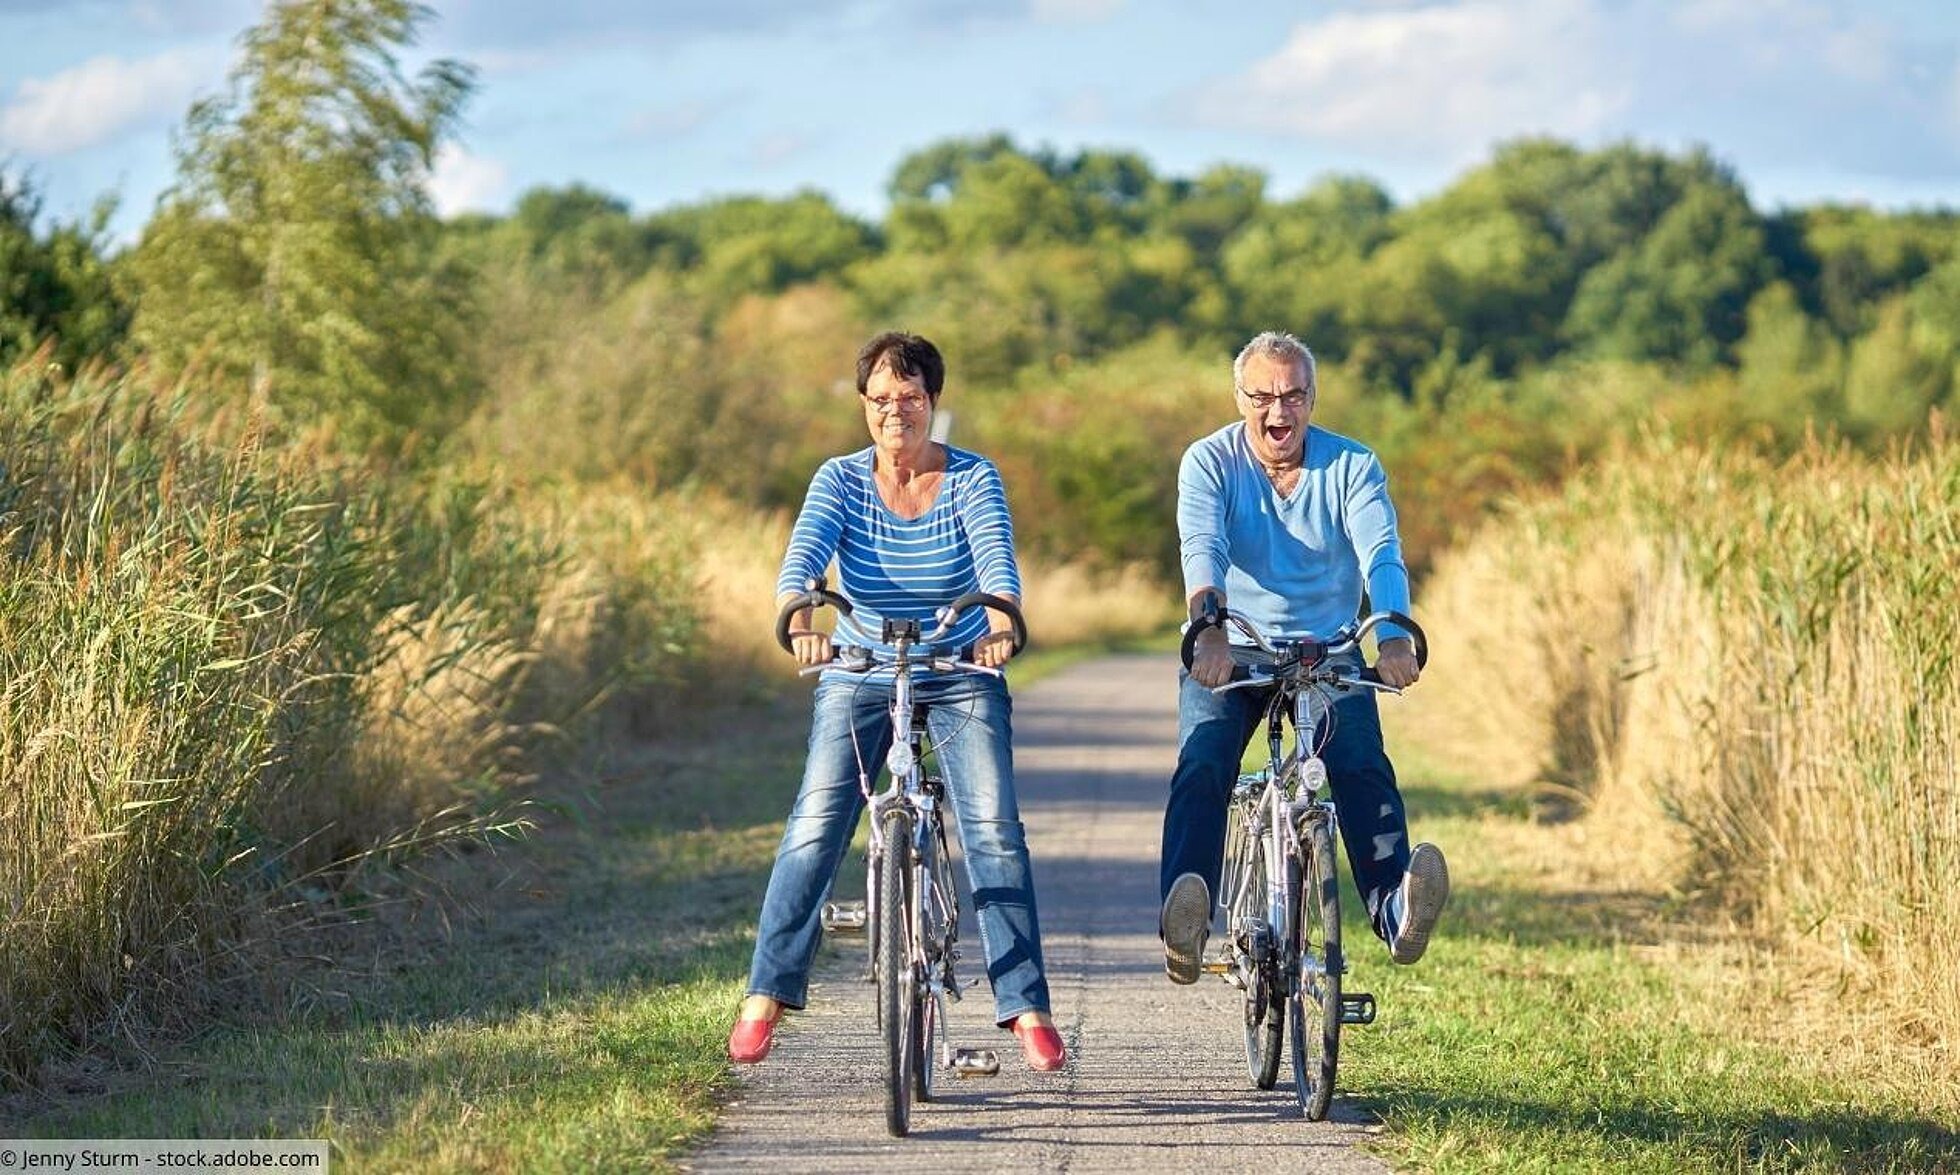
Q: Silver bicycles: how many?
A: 2